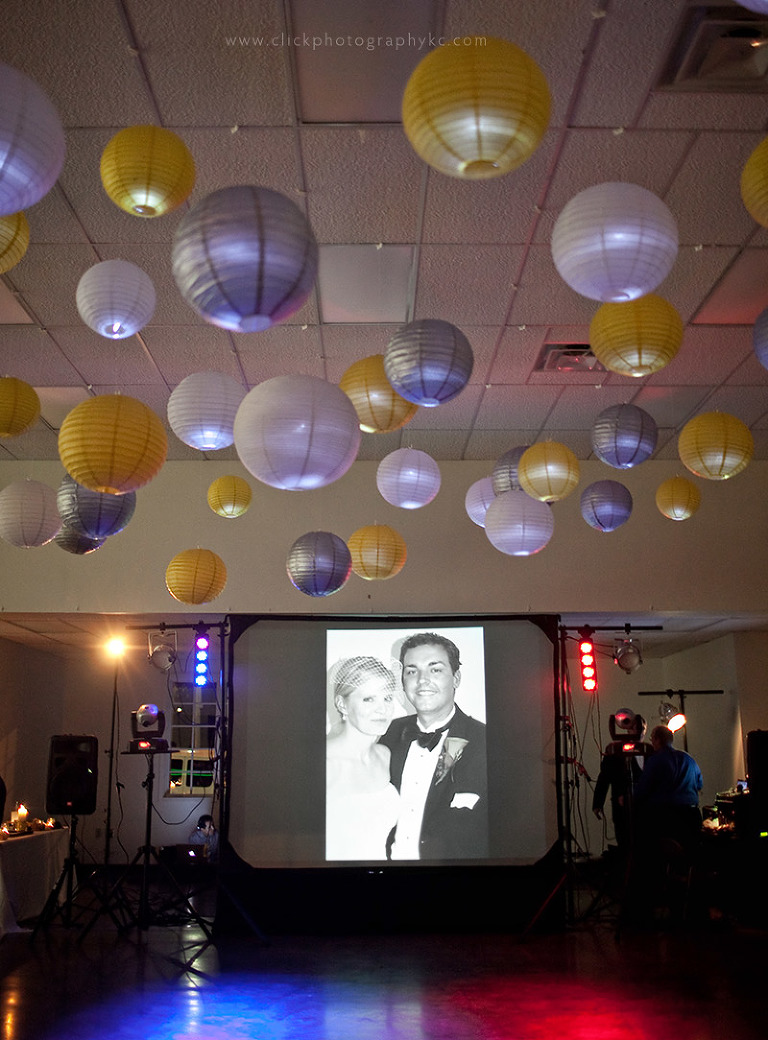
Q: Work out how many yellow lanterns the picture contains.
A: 14